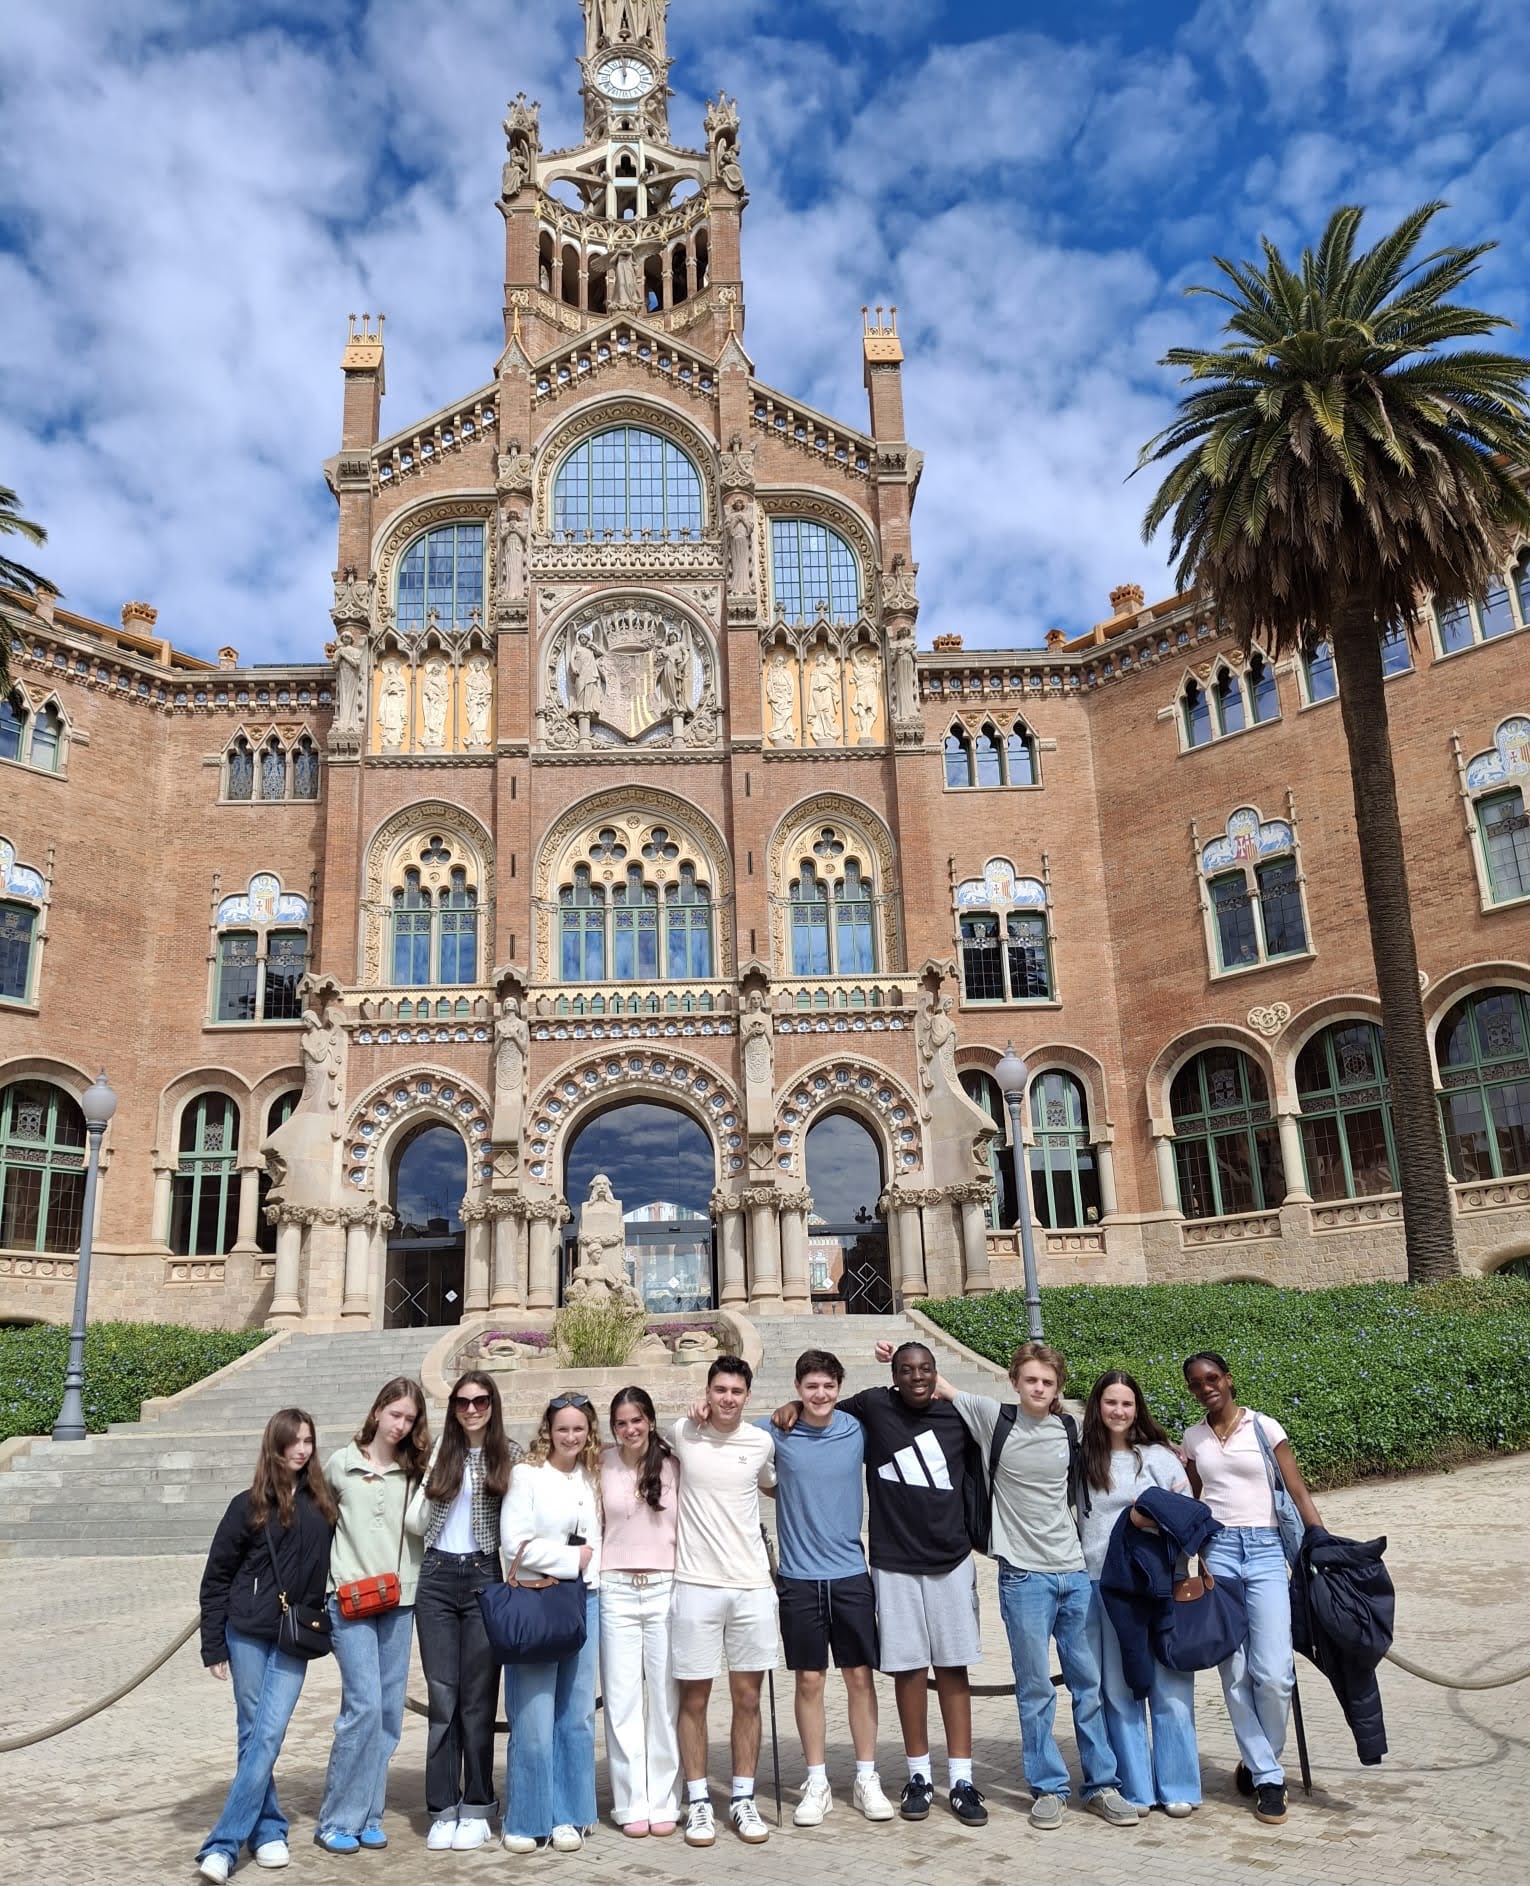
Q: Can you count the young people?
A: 11